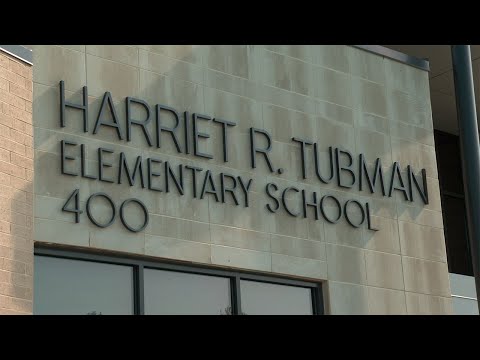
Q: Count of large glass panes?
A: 3